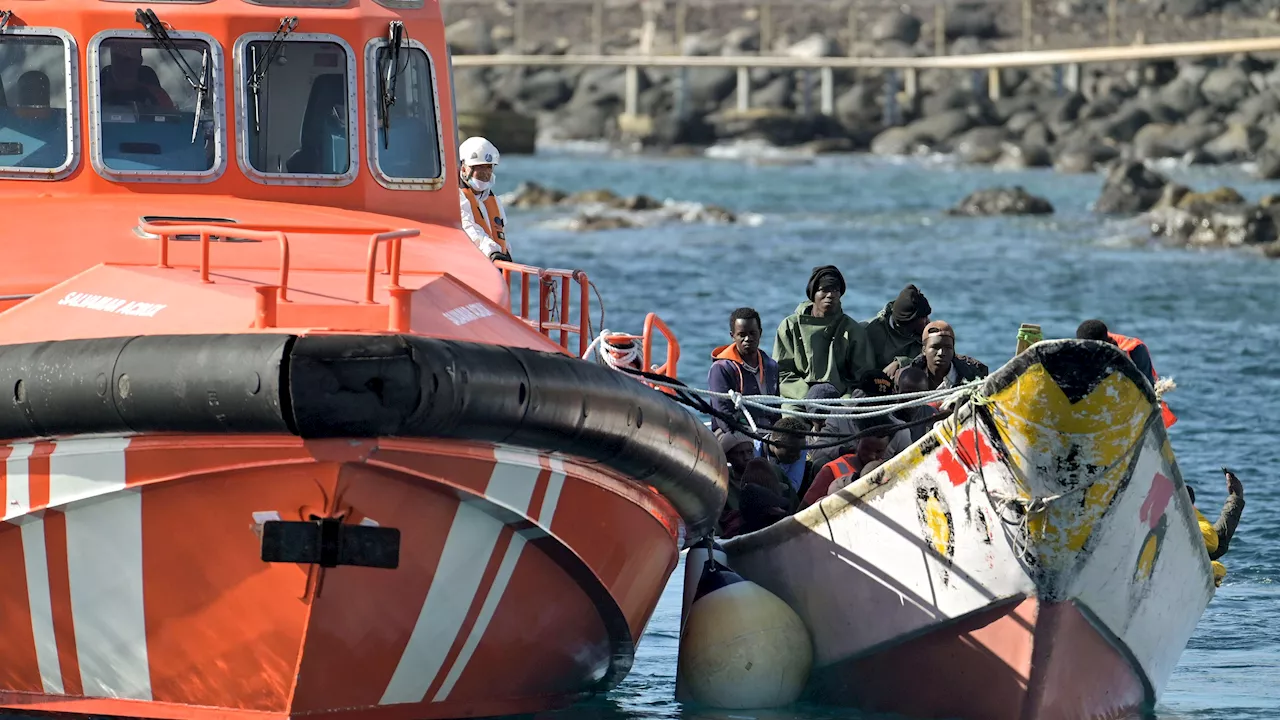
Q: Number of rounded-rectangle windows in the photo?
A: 4